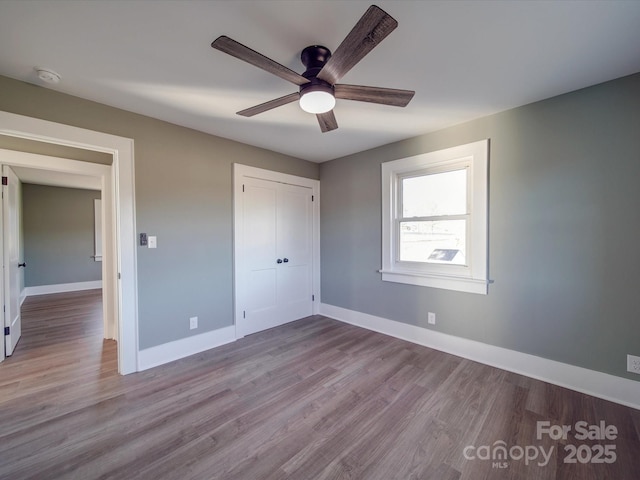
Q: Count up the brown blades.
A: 5